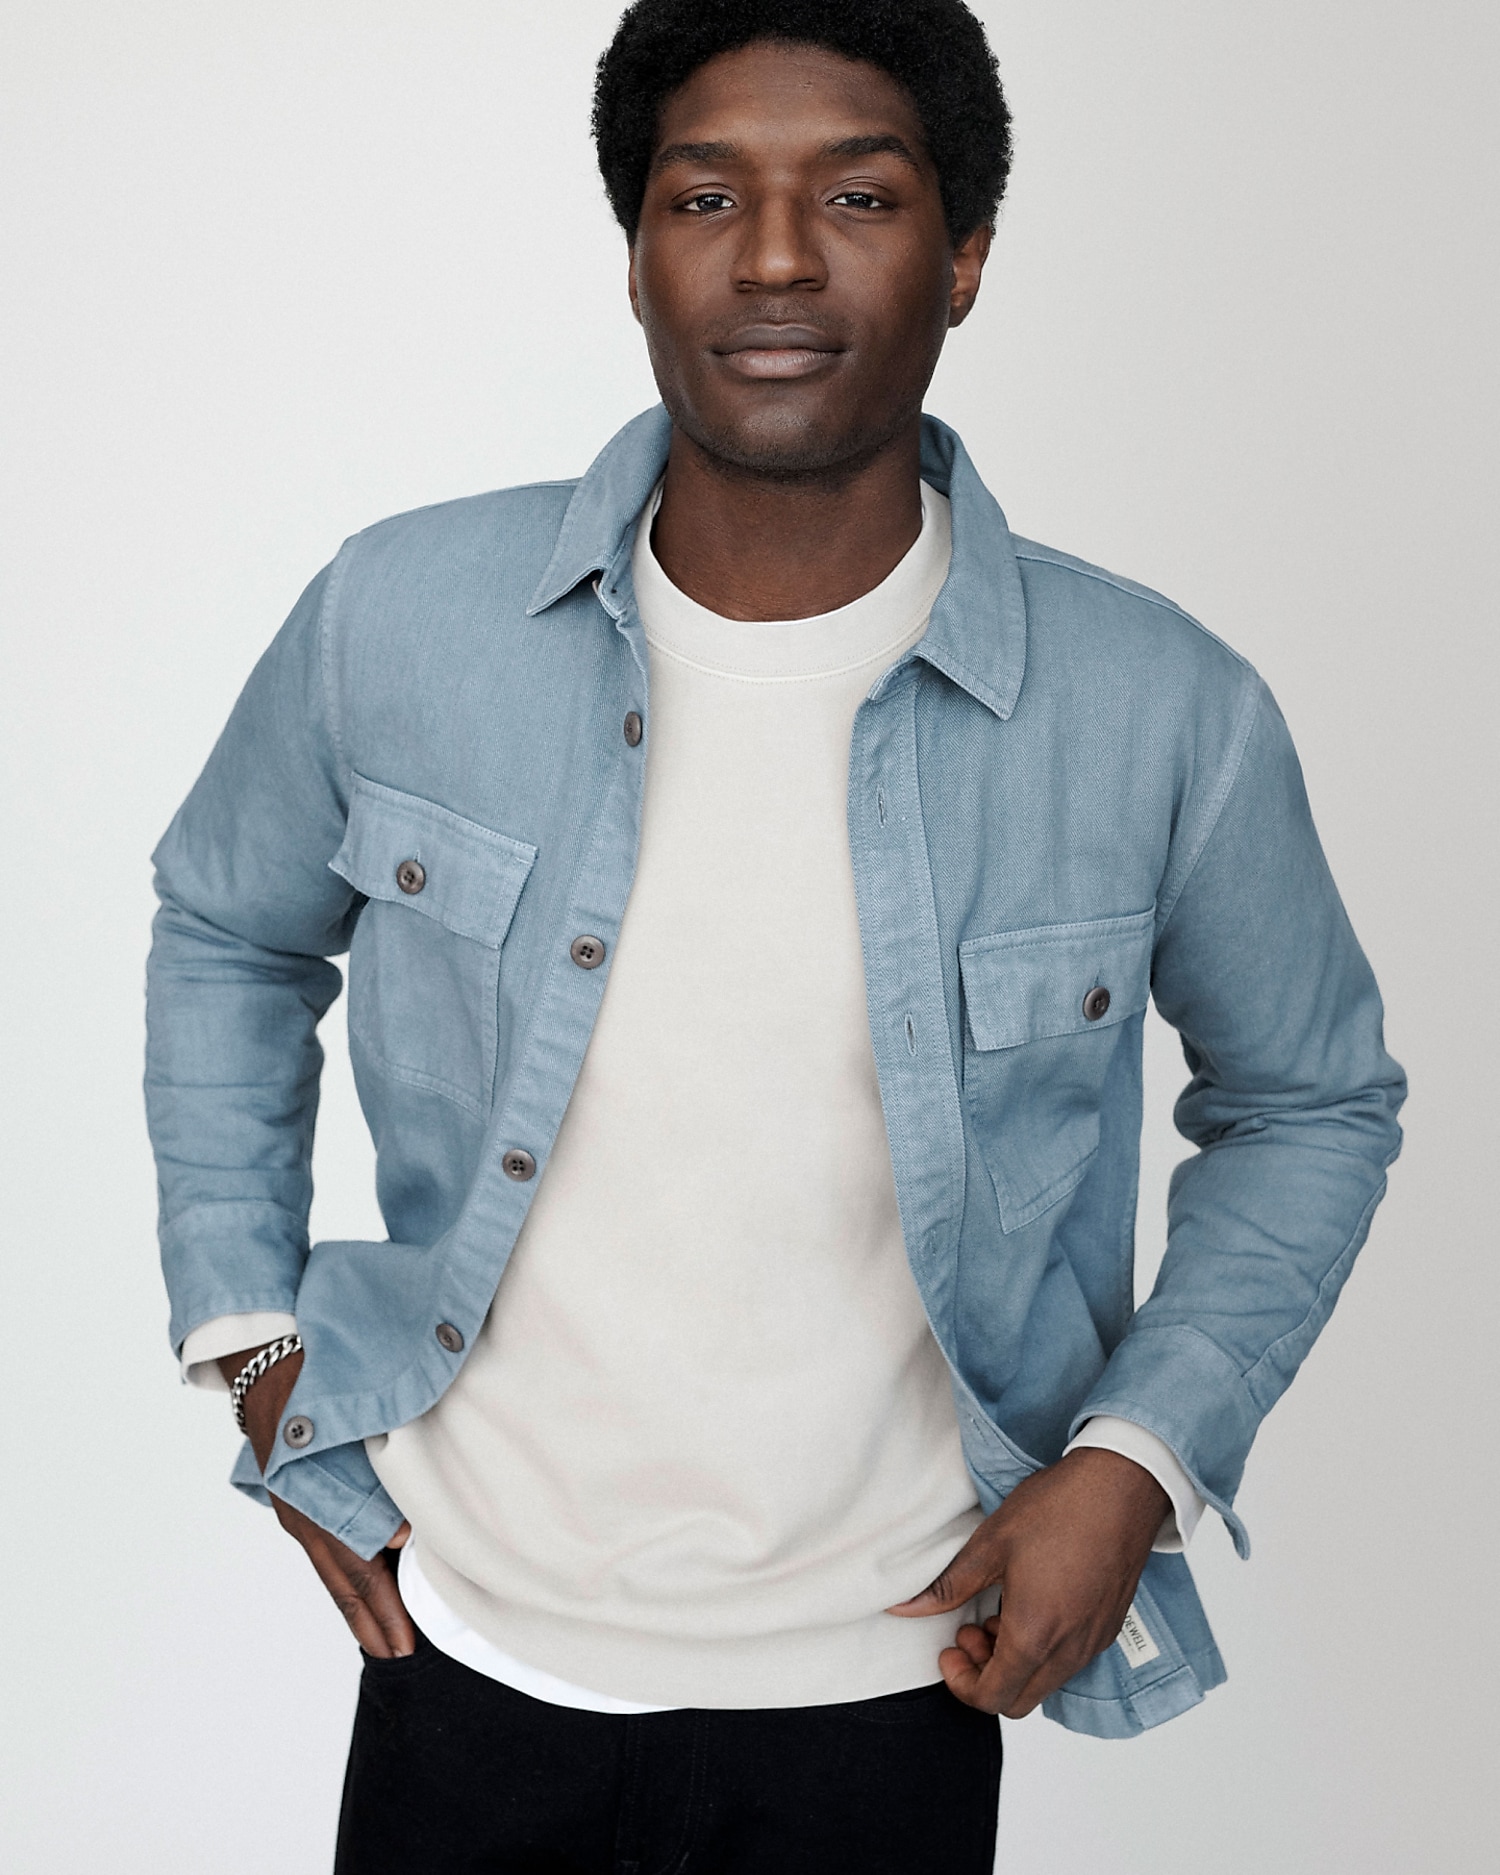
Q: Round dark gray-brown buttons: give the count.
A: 7